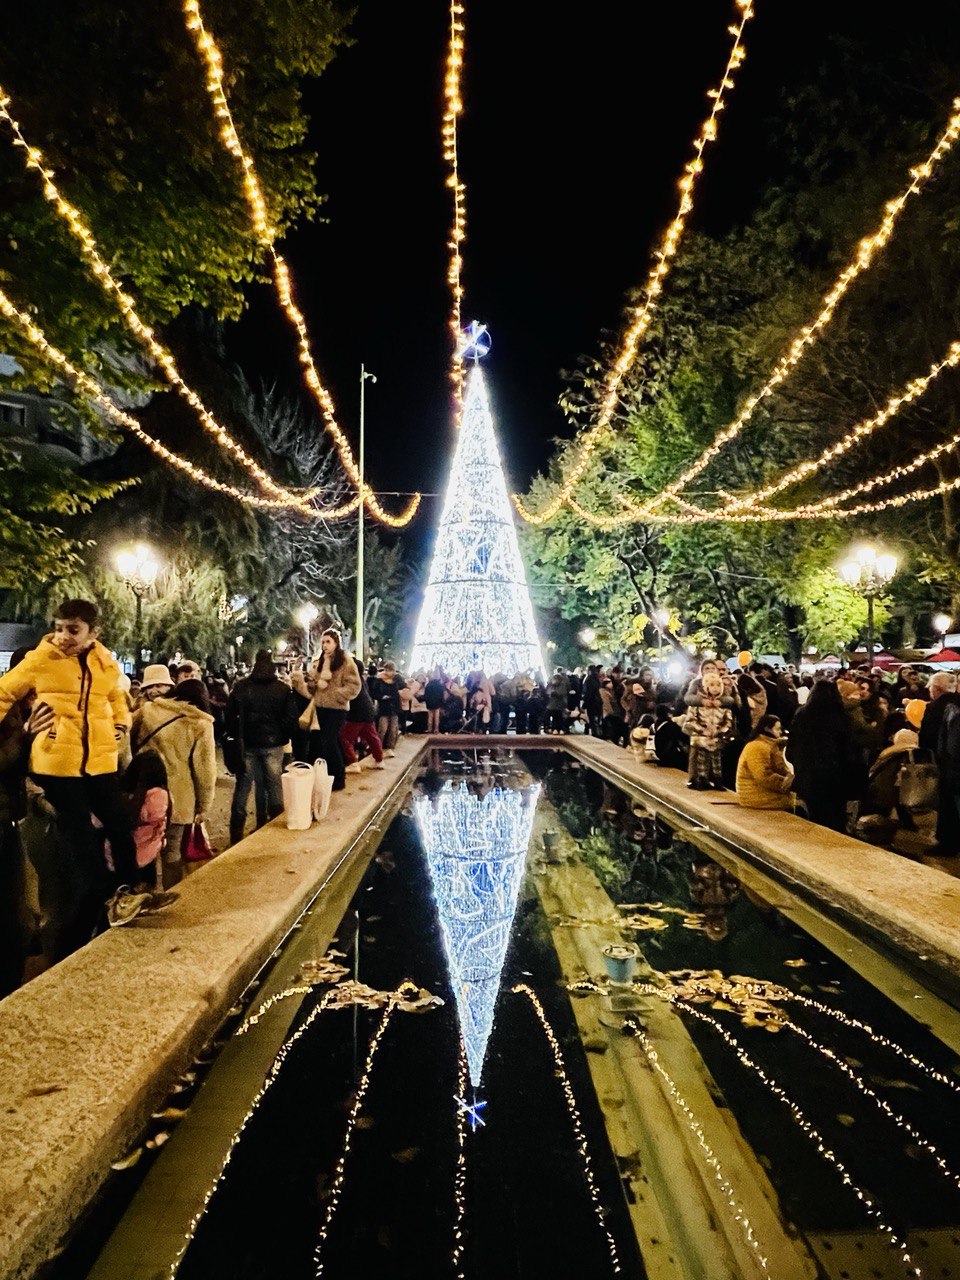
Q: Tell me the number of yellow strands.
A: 9